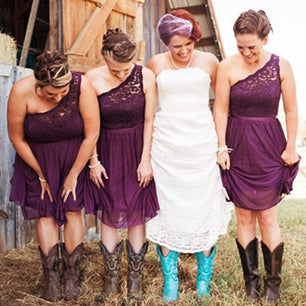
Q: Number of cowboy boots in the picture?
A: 8